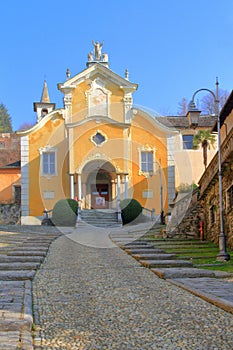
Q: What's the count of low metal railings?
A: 2